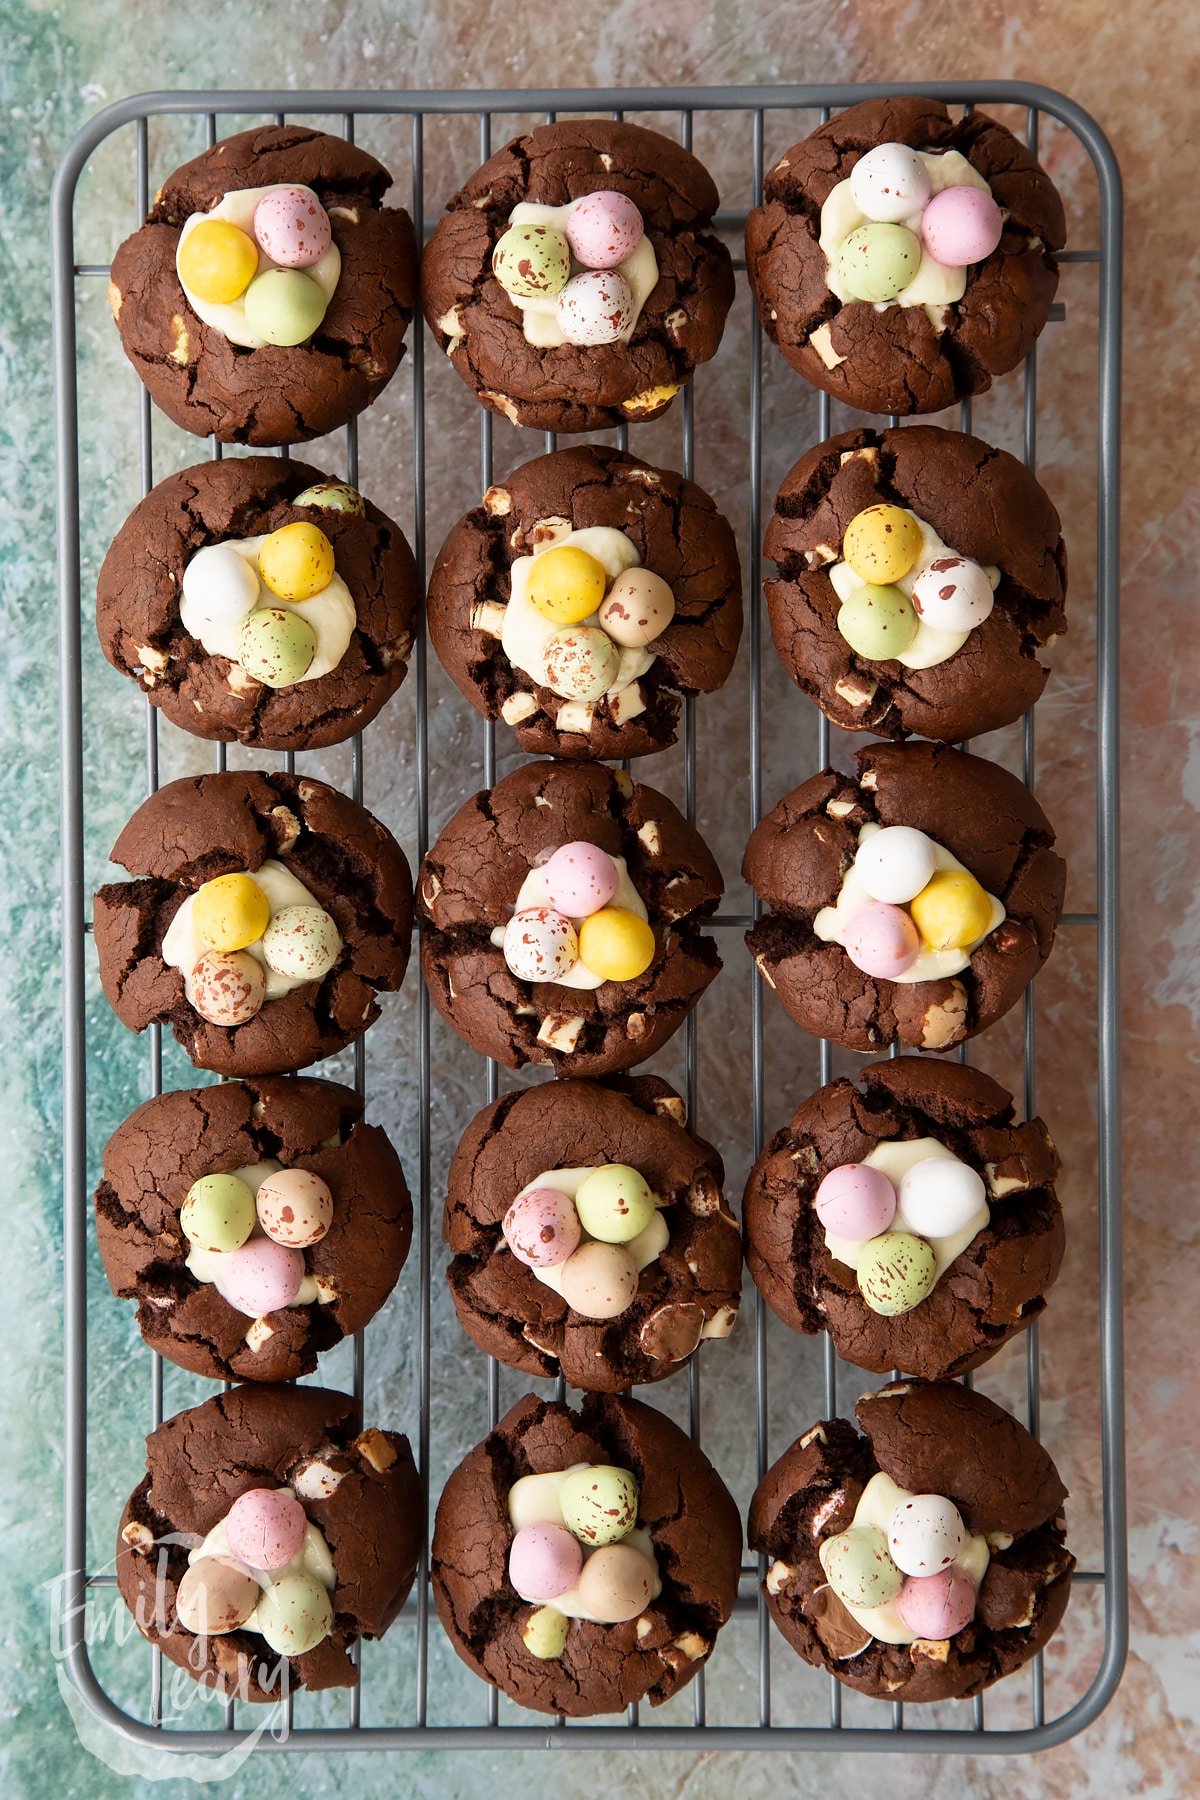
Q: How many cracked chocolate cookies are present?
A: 15